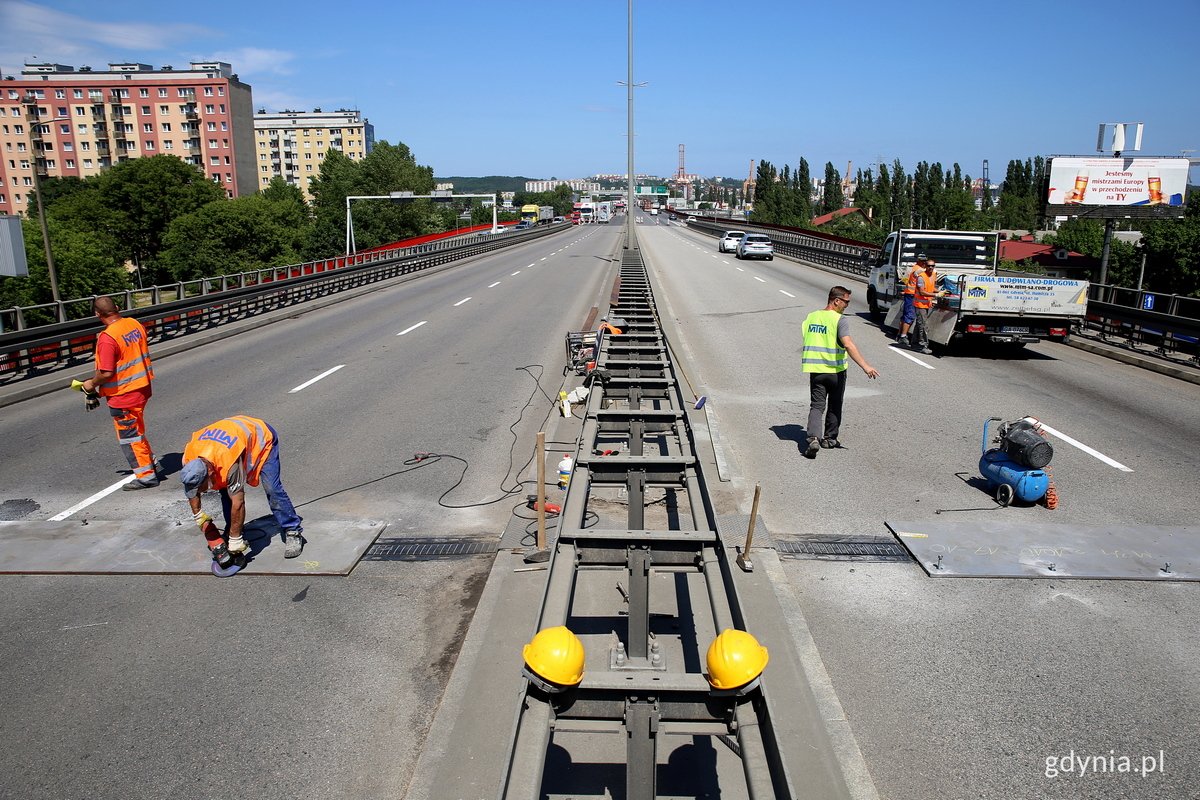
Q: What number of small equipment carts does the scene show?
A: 1